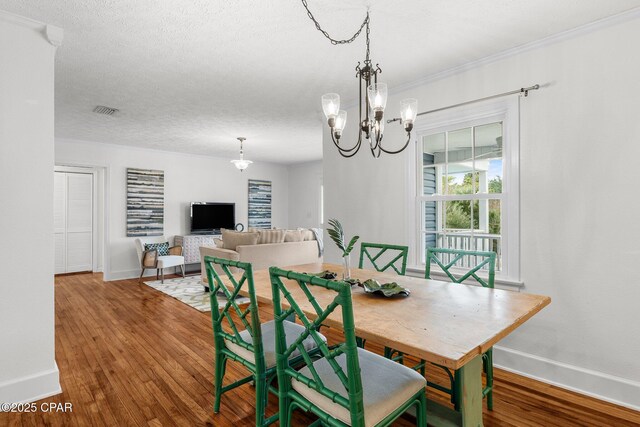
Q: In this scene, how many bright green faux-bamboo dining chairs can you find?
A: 4